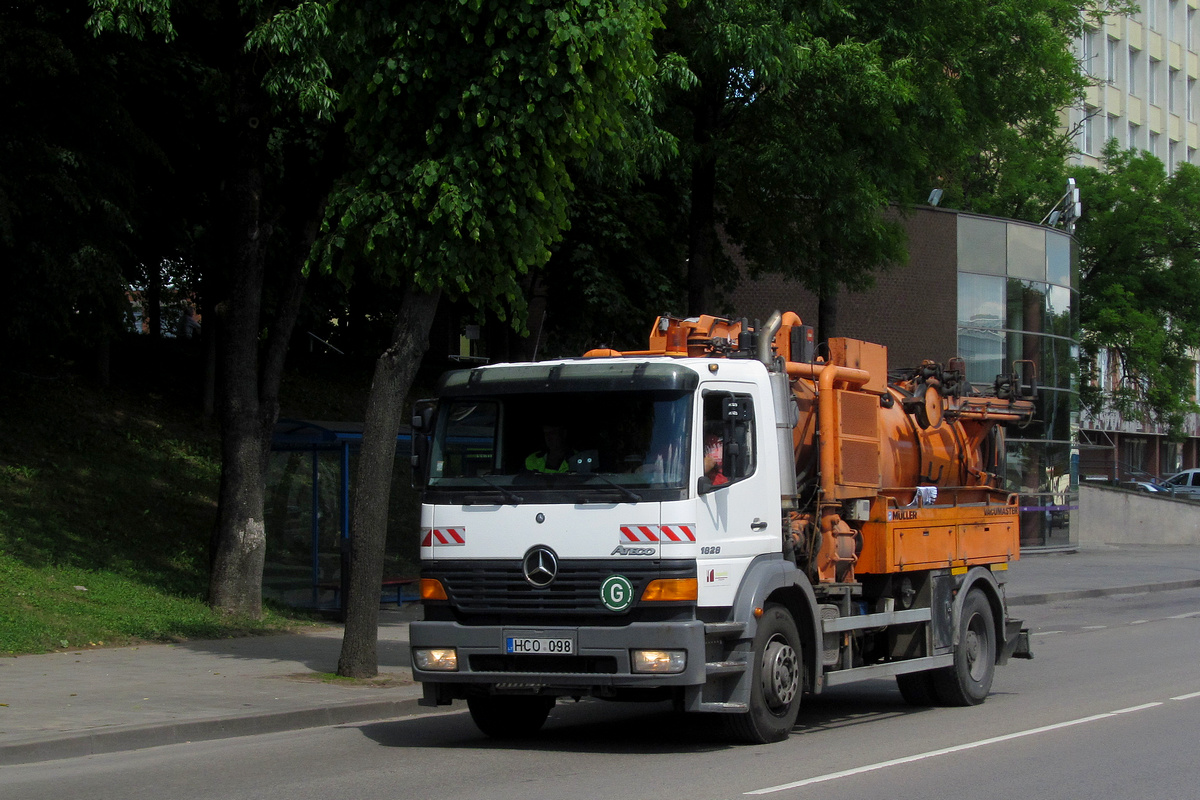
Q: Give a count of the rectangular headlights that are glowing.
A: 2